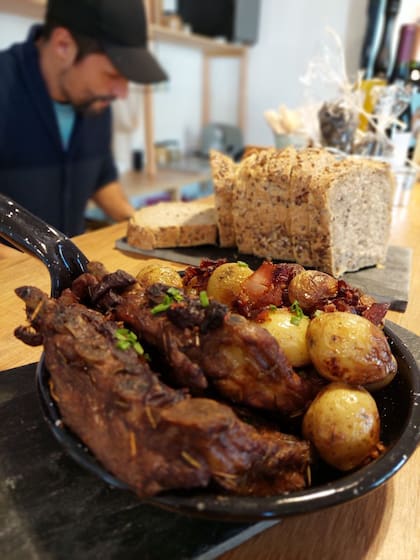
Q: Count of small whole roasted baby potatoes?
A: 6